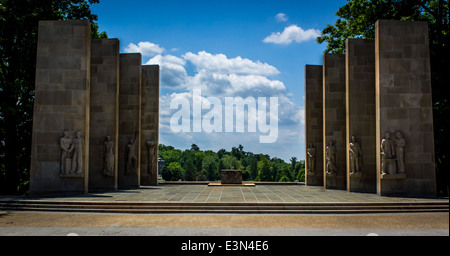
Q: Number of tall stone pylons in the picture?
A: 8